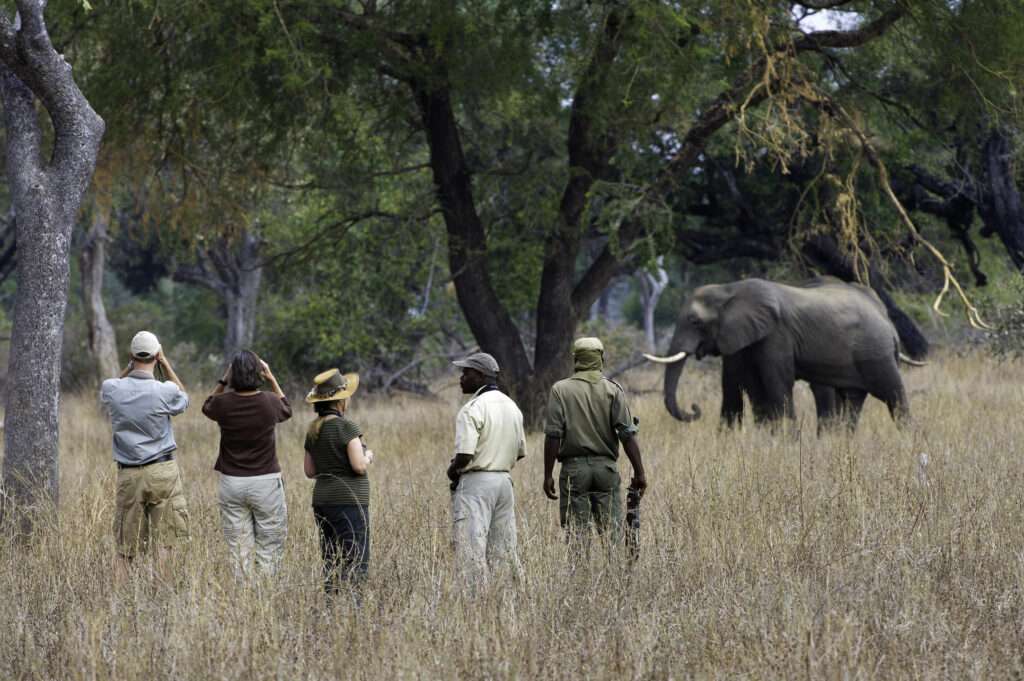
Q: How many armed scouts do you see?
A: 1